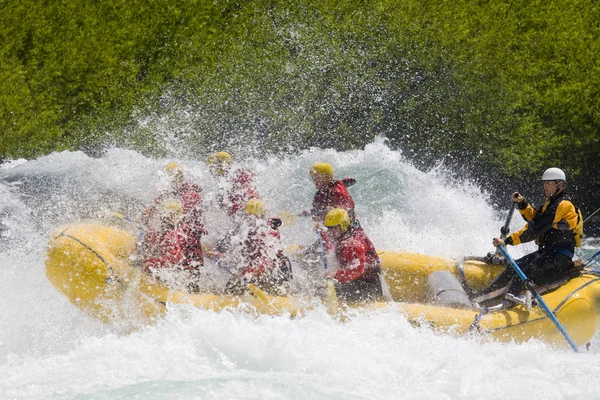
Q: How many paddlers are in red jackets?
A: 6